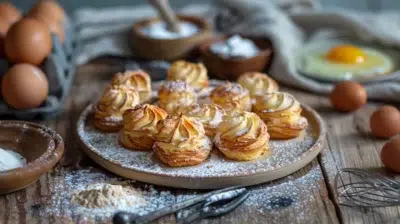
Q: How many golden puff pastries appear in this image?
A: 11